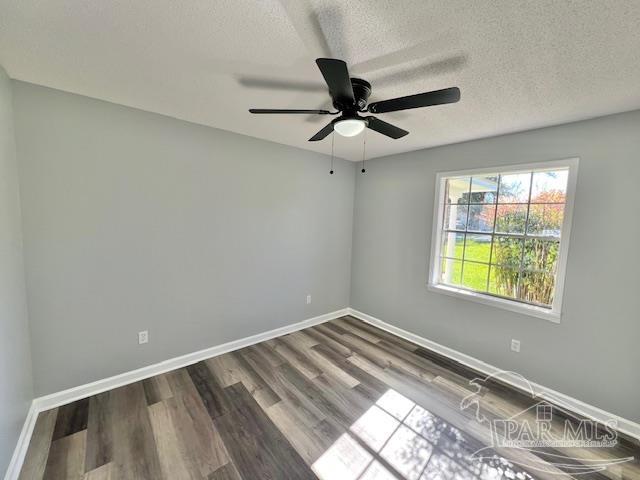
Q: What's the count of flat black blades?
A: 5